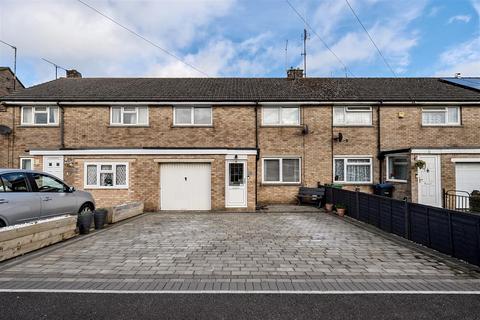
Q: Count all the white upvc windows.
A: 11